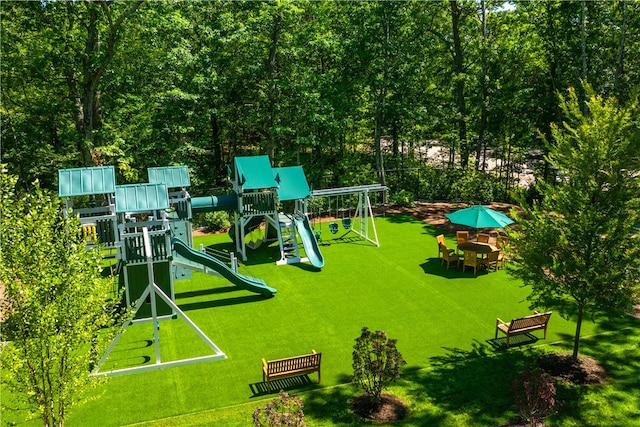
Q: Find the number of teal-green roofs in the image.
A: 5